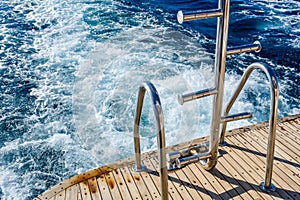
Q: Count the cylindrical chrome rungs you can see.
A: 5